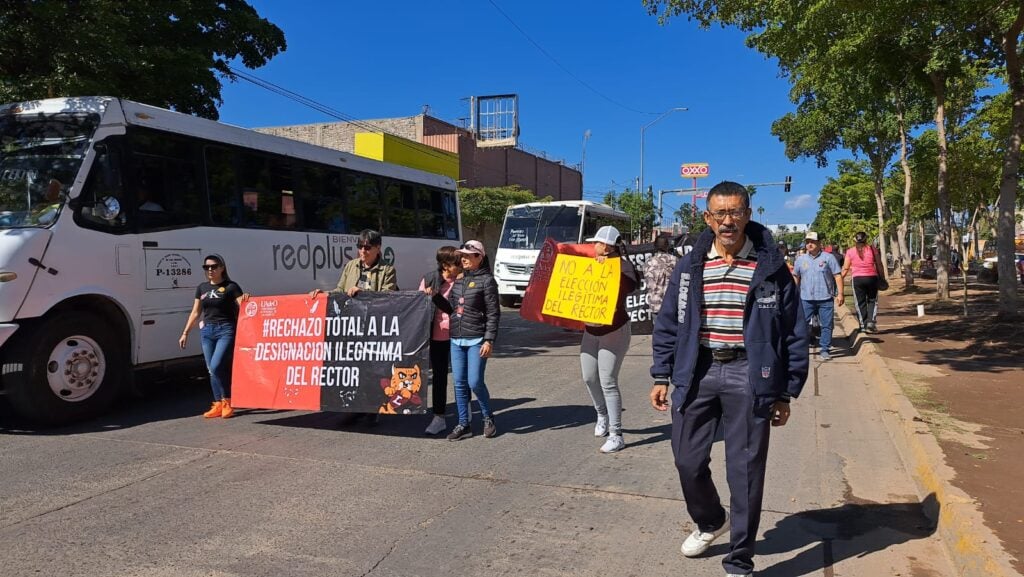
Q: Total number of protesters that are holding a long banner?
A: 3